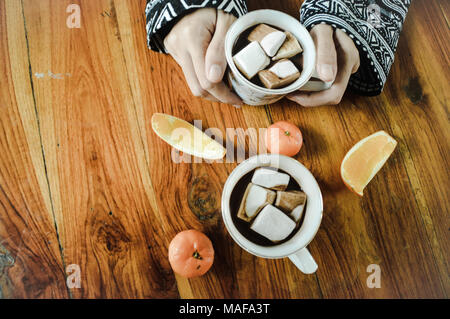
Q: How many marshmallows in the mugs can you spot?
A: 8